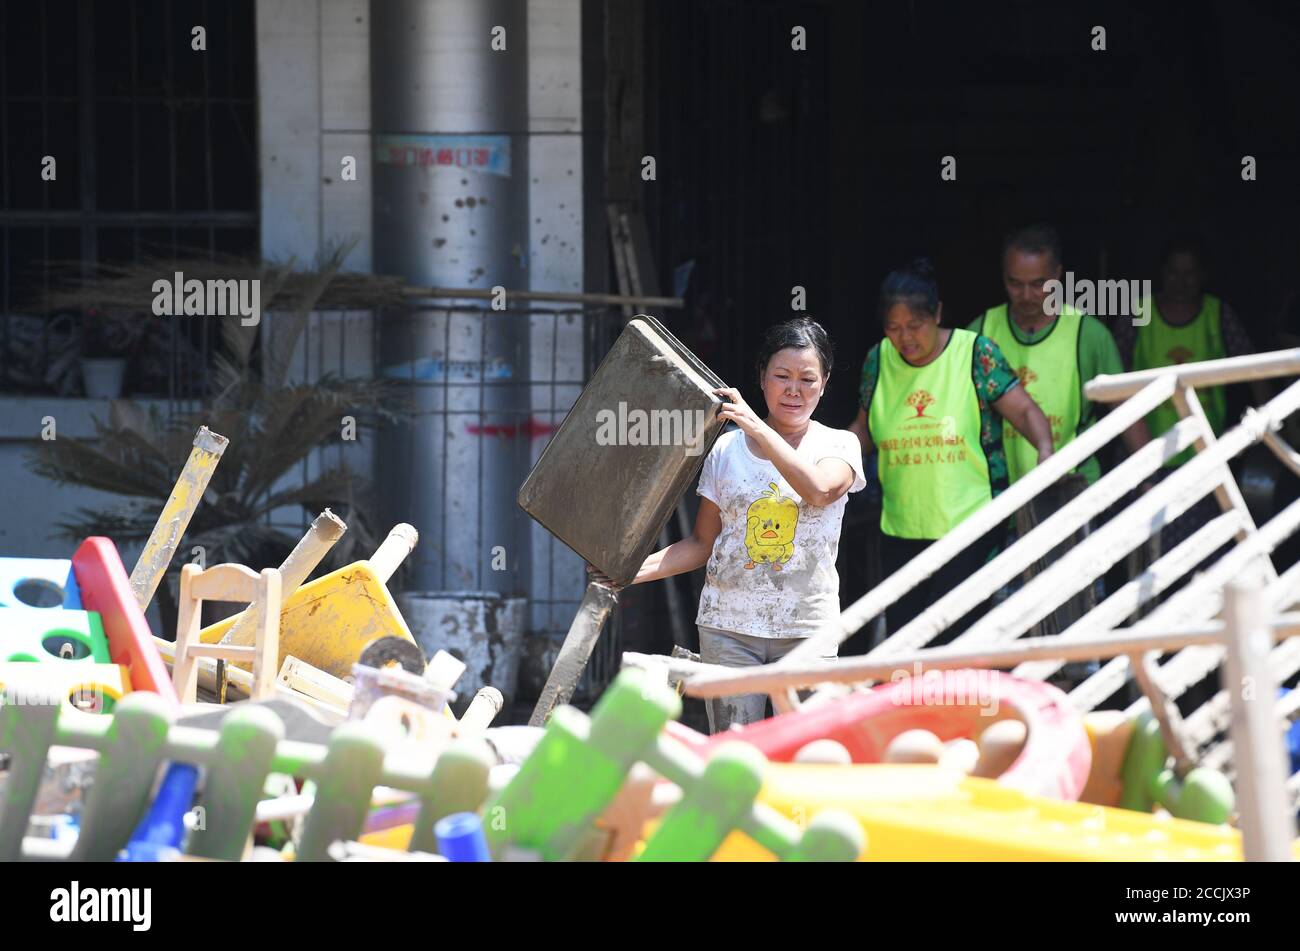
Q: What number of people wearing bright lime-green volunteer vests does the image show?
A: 3